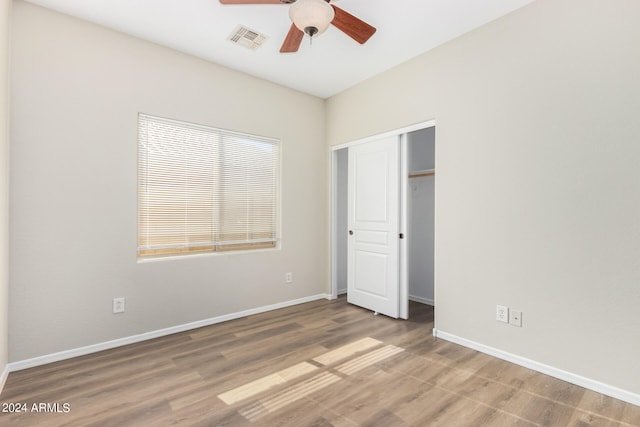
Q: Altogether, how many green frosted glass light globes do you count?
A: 0